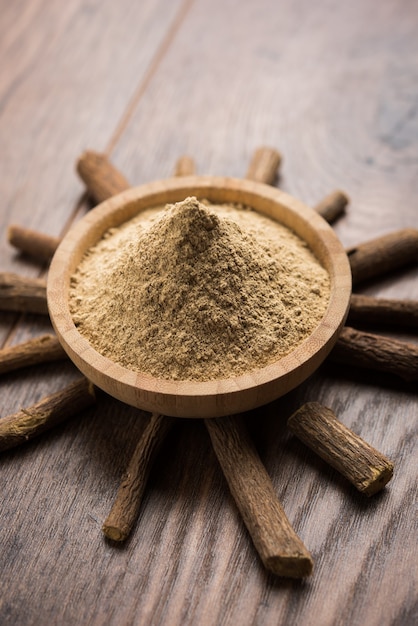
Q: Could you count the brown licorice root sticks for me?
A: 14